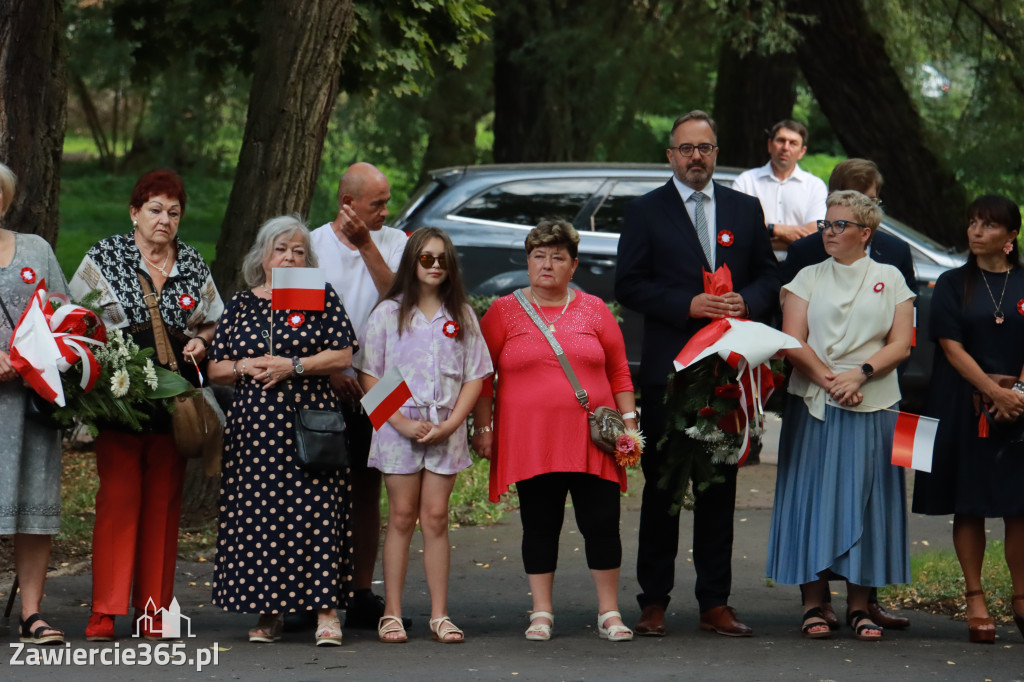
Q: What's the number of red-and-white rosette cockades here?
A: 7